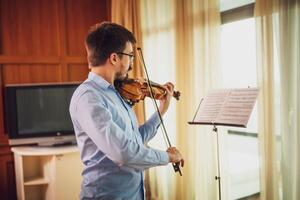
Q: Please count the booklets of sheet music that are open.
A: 1